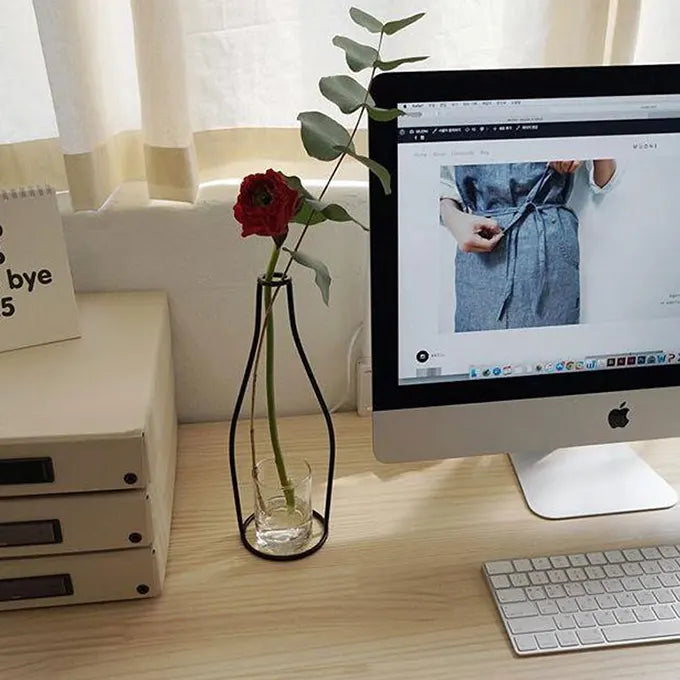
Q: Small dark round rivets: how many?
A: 3